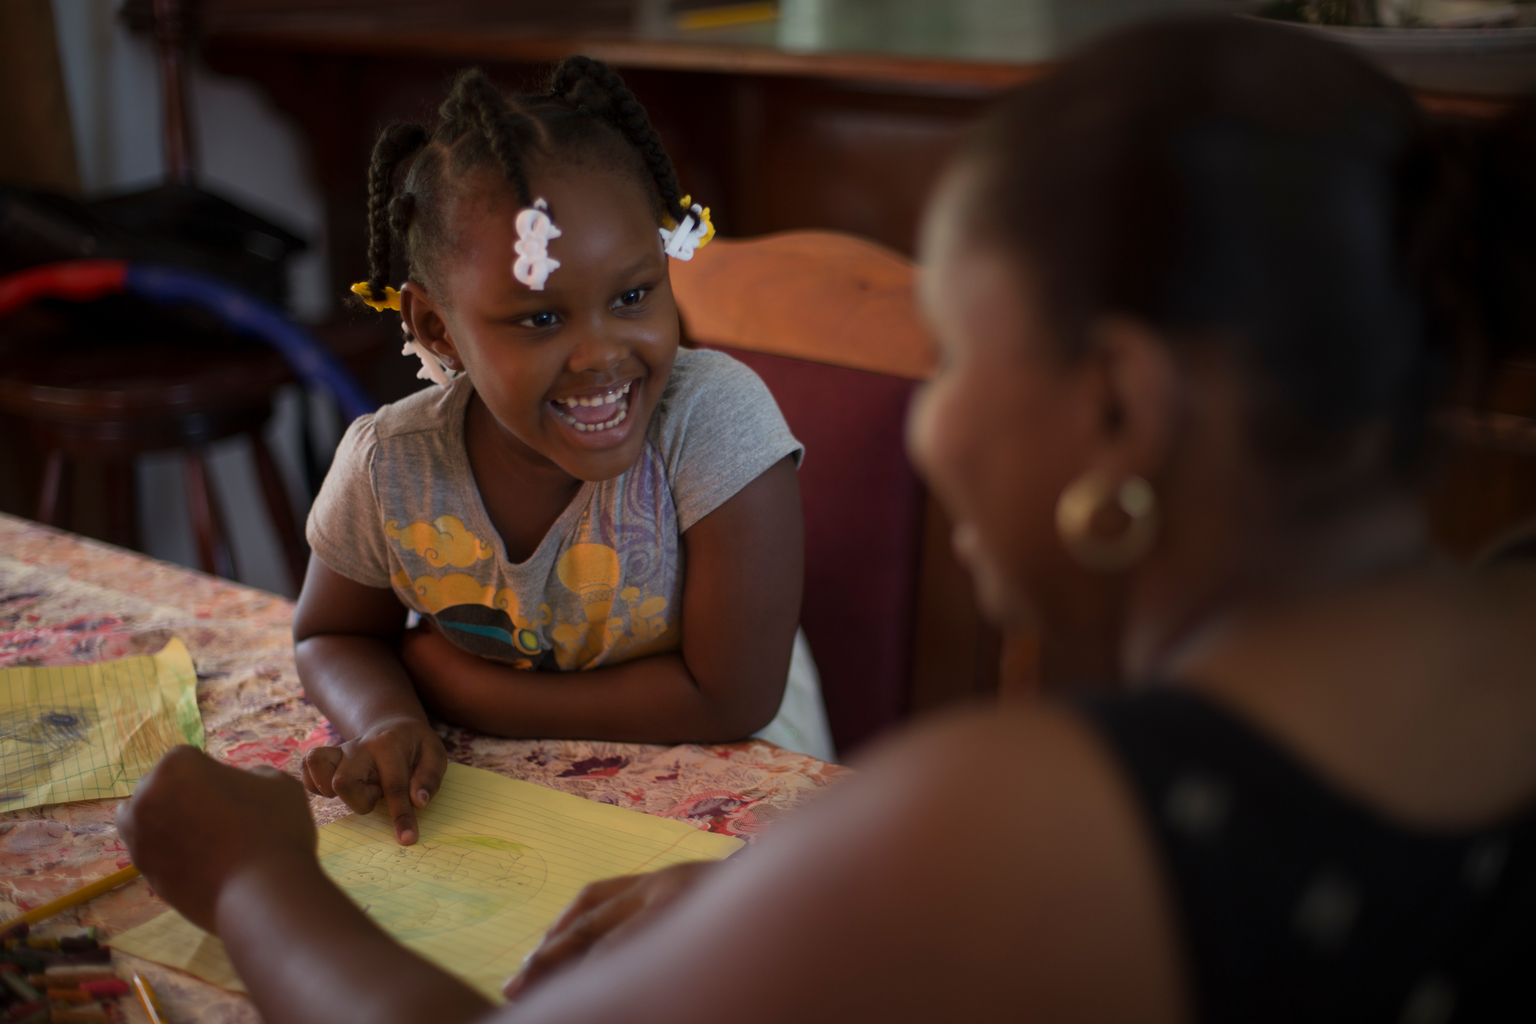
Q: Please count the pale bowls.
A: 1